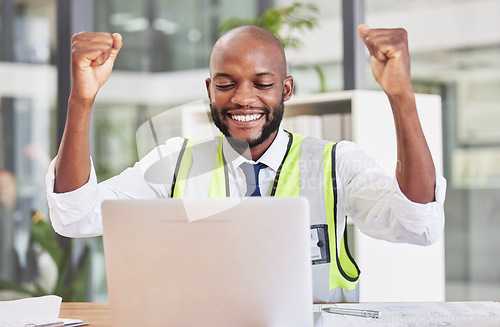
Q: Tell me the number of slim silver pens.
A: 1